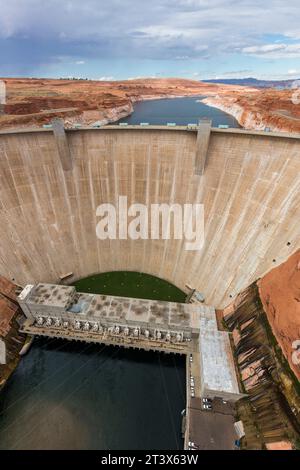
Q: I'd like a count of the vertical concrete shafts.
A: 2